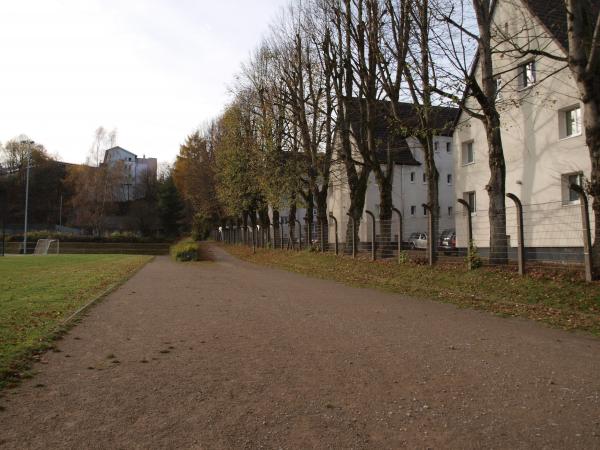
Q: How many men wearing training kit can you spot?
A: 0